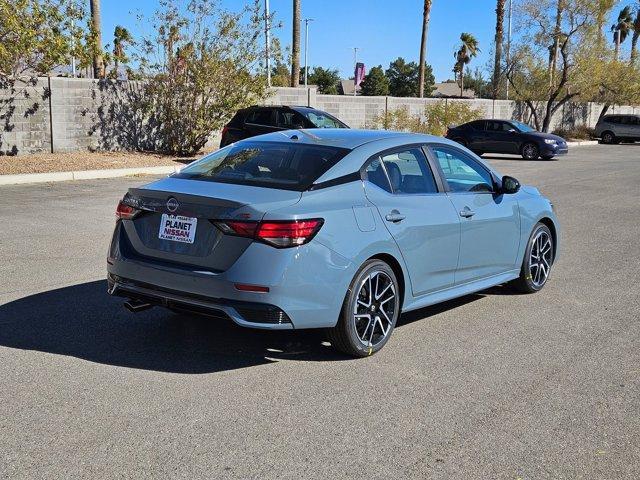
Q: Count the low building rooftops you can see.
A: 2